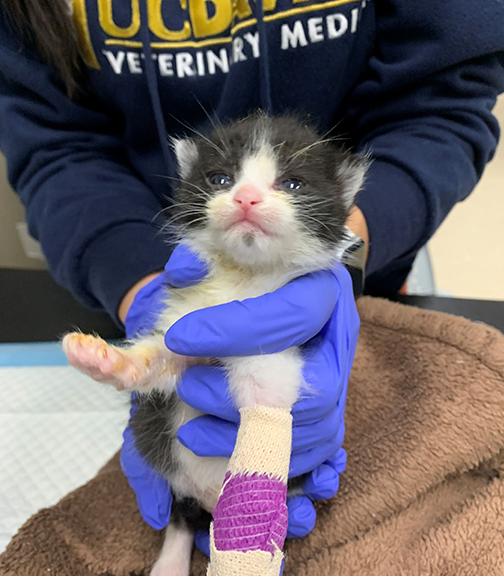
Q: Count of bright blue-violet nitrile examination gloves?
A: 2